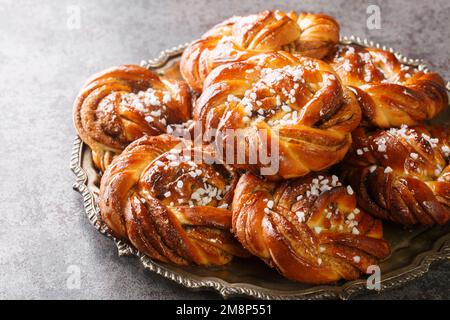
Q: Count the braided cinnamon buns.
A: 7